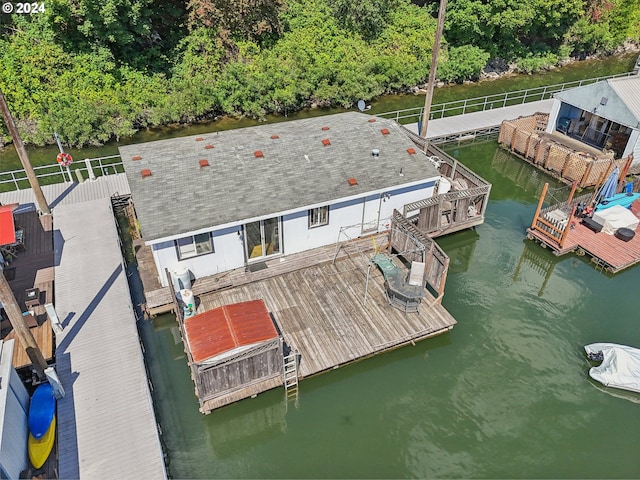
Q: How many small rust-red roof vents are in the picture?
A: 13